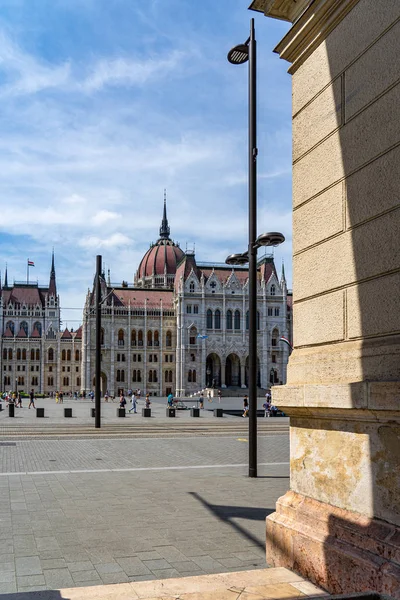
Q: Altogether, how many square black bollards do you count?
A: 8